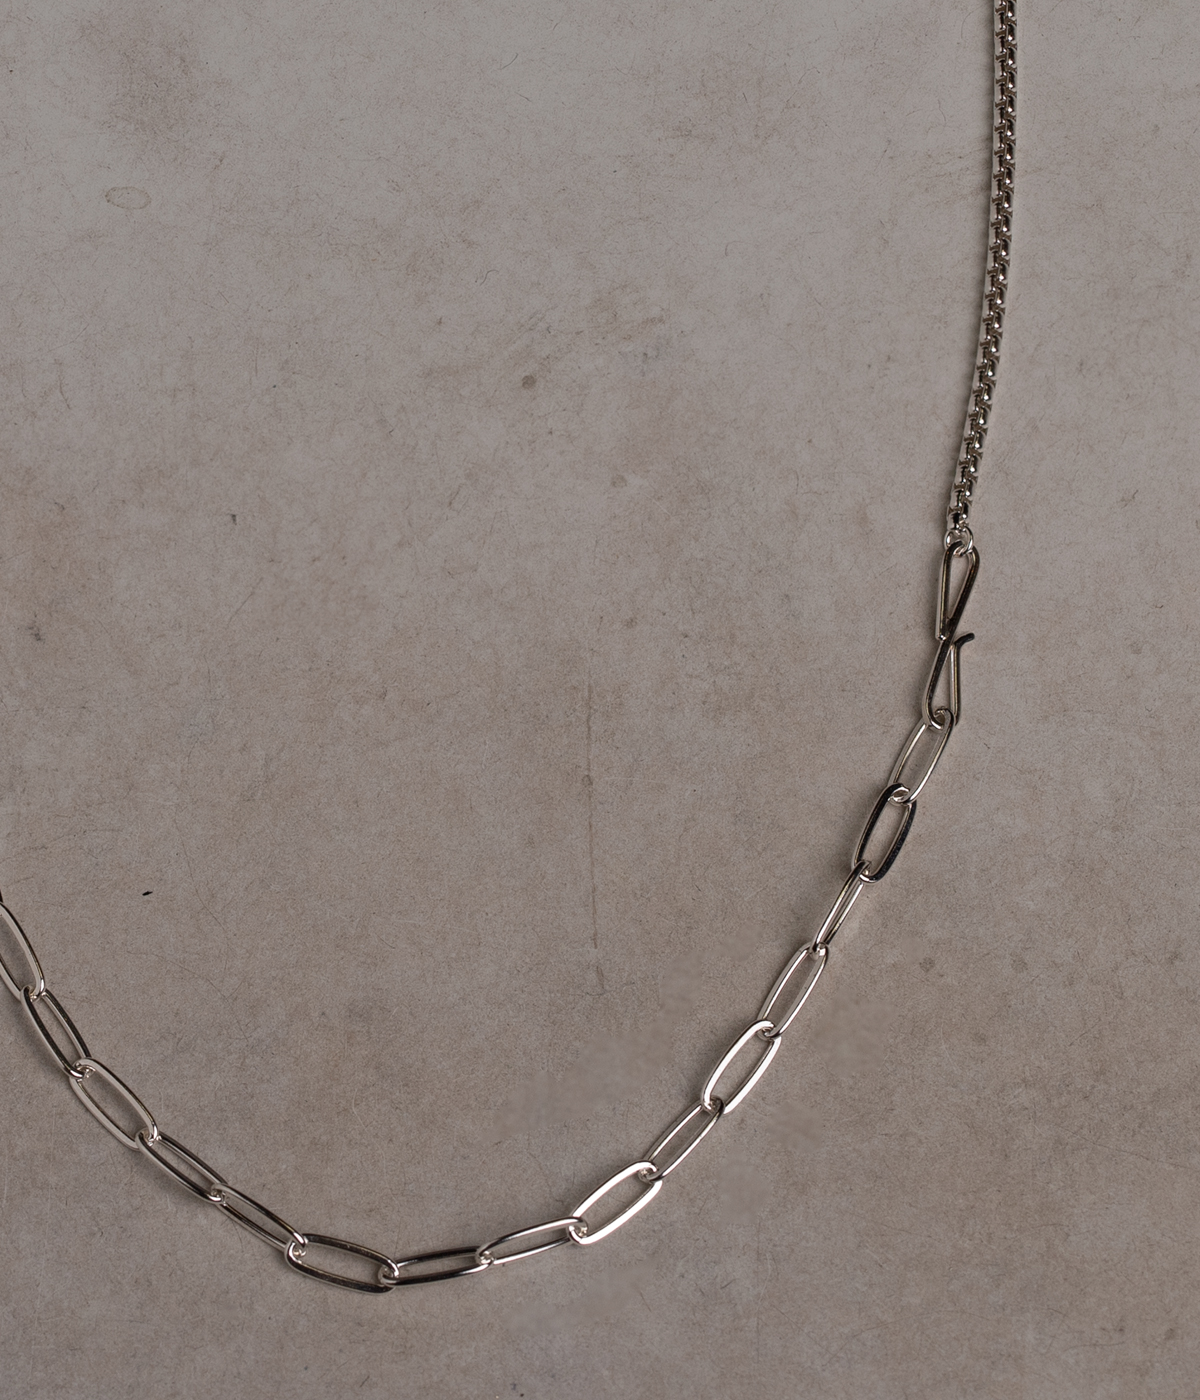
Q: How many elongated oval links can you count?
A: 15